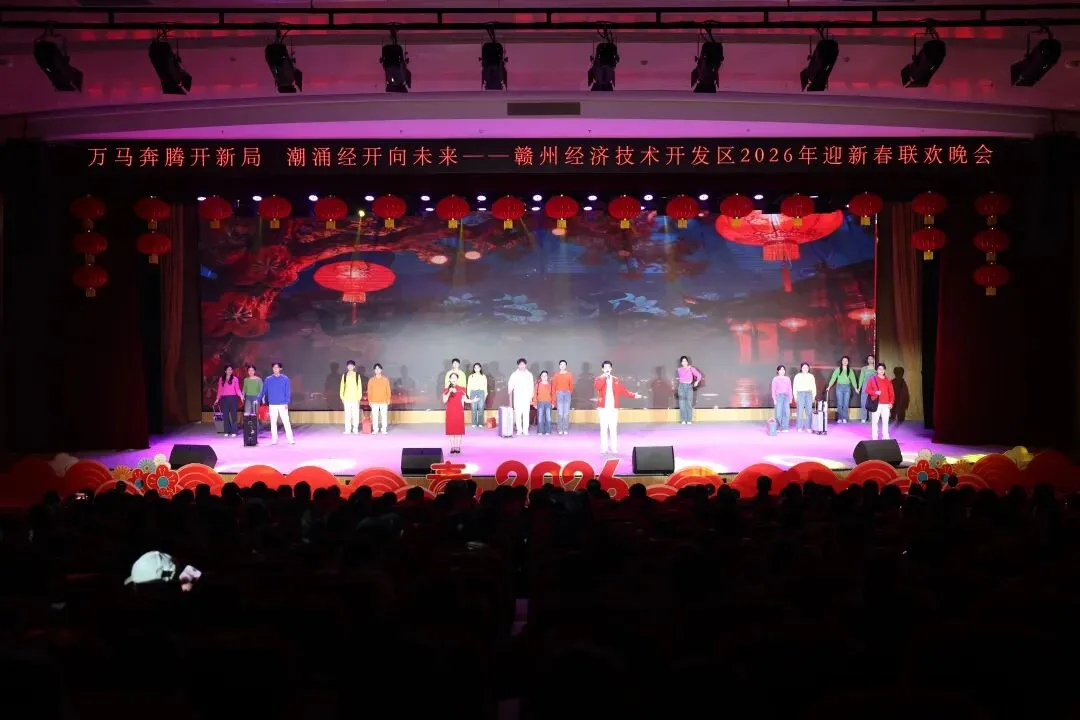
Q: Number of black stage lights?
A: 10